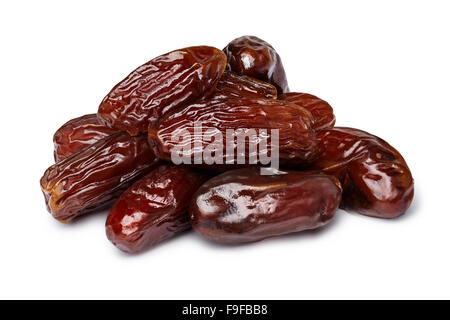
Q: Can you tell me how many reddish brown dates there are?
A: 10